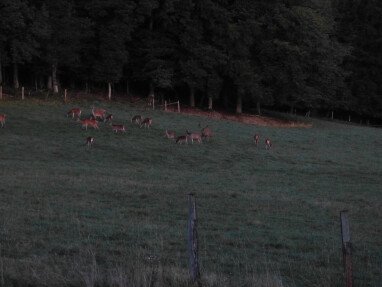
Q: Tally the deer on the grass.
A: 15